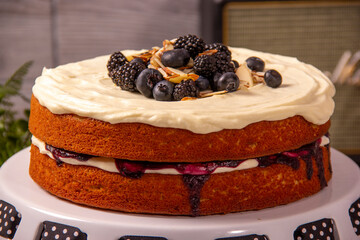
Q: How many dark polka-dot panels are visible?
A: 6